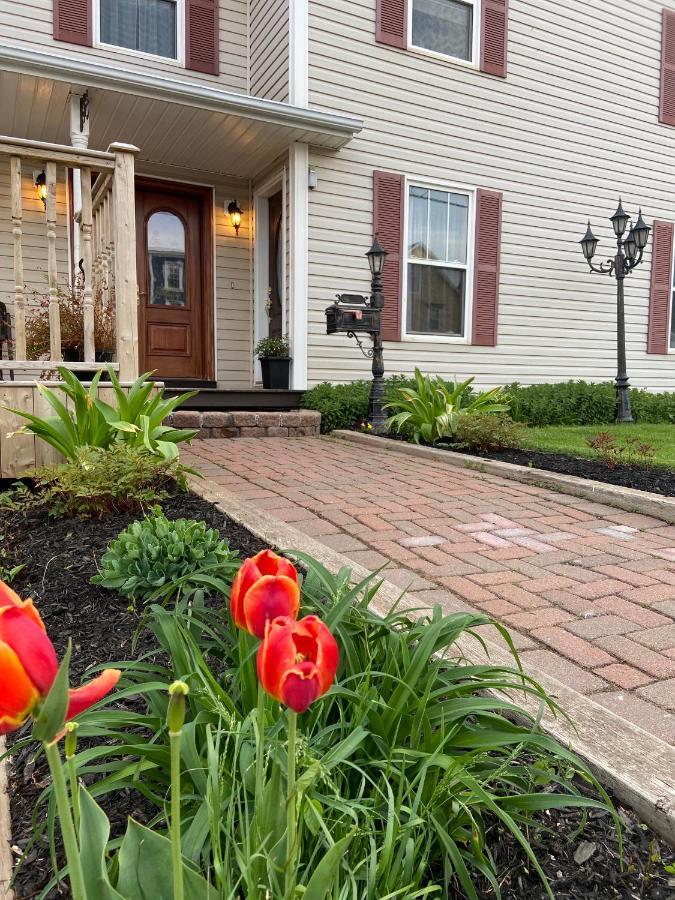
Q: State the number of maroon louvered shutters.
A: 8